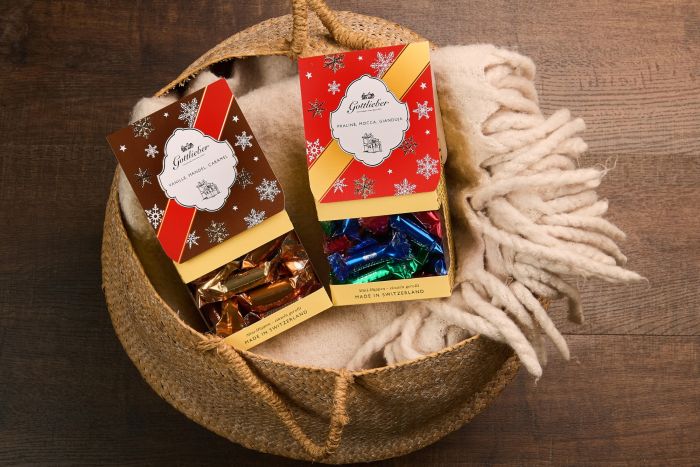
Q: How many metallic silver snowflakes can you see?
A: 8